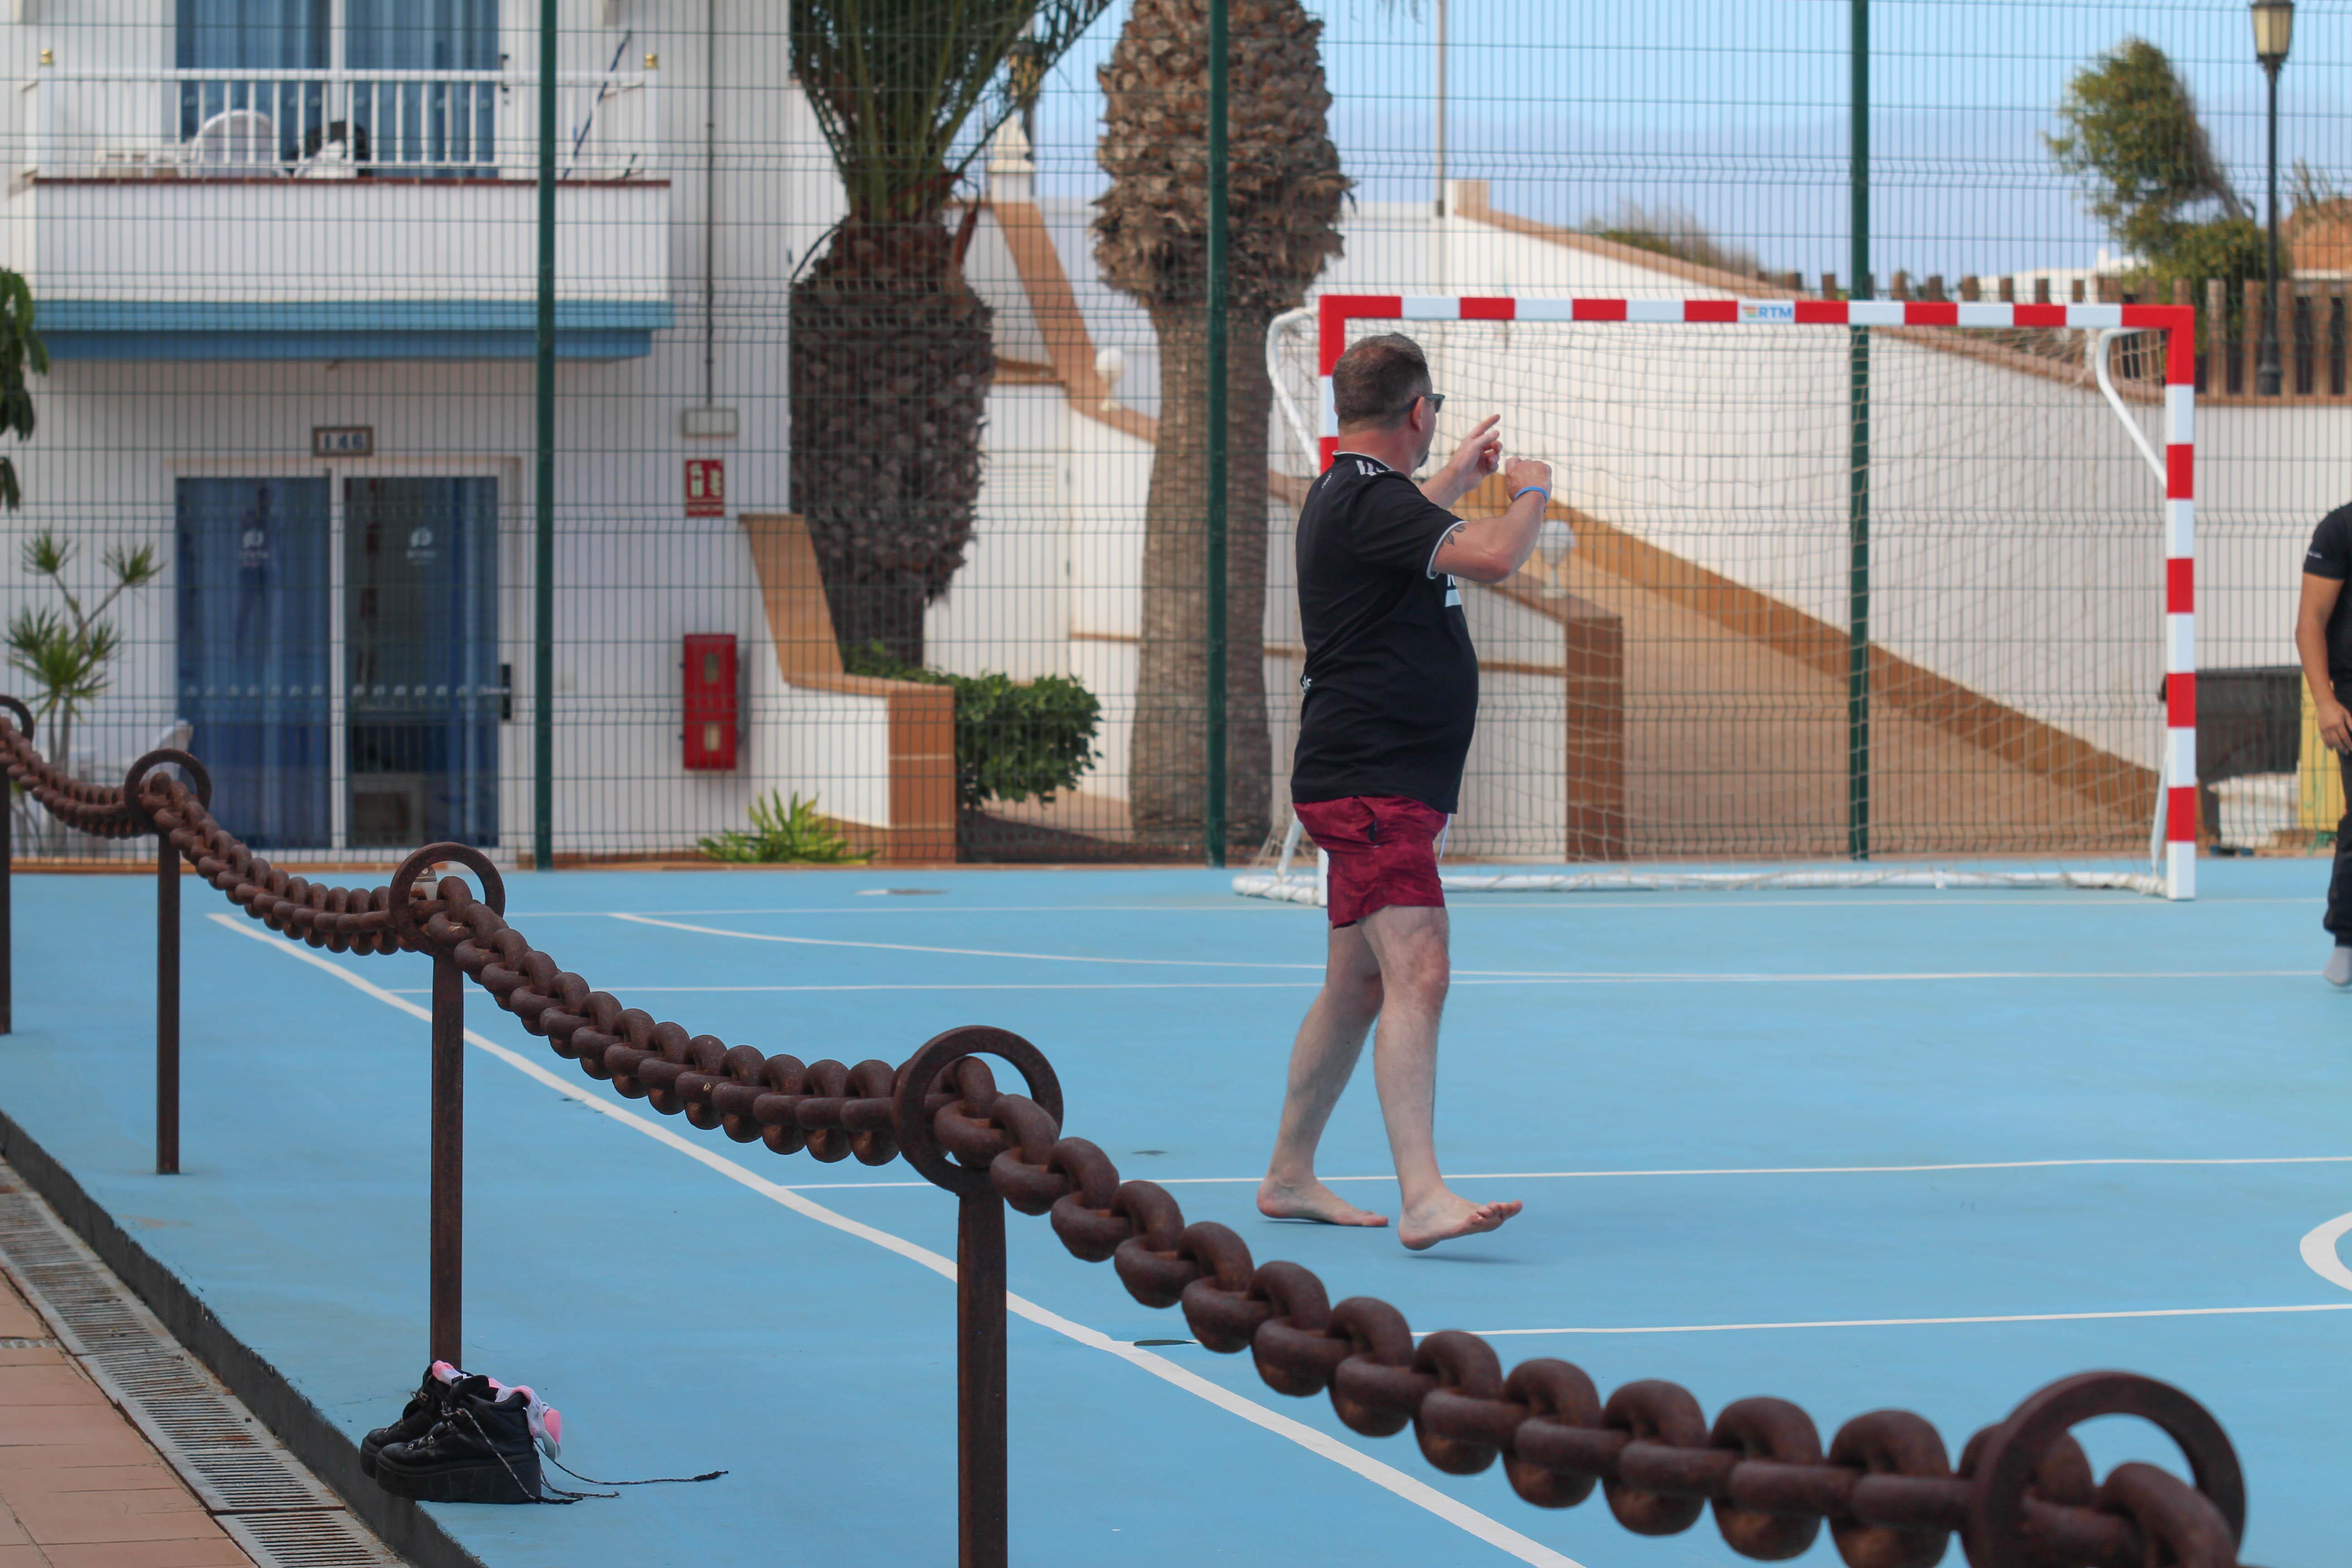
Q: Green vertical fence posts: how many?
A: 3